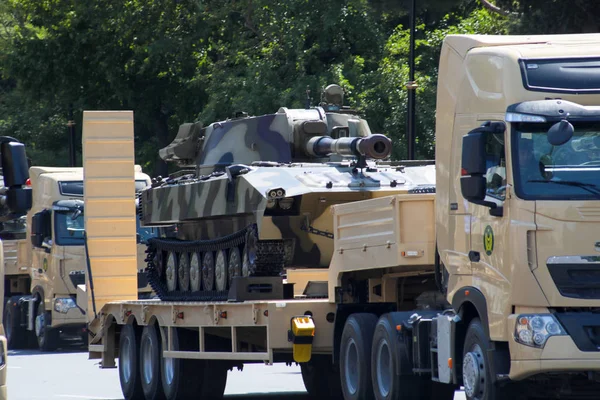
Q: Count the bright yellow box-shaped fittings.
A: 1